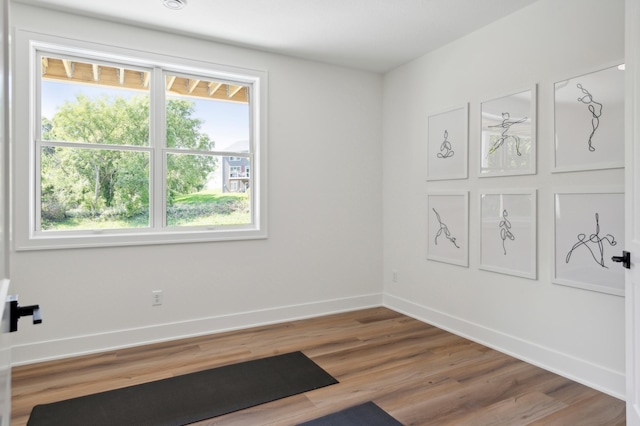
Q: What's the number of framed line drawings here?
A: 6